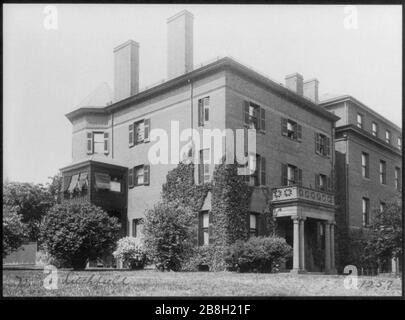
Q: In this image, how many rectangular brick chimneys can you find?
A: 4